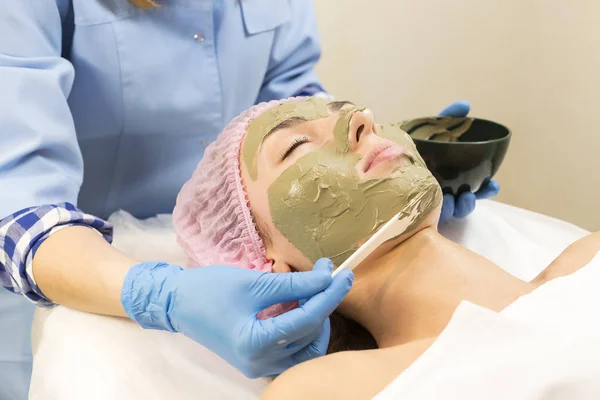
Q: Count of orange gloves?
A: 0